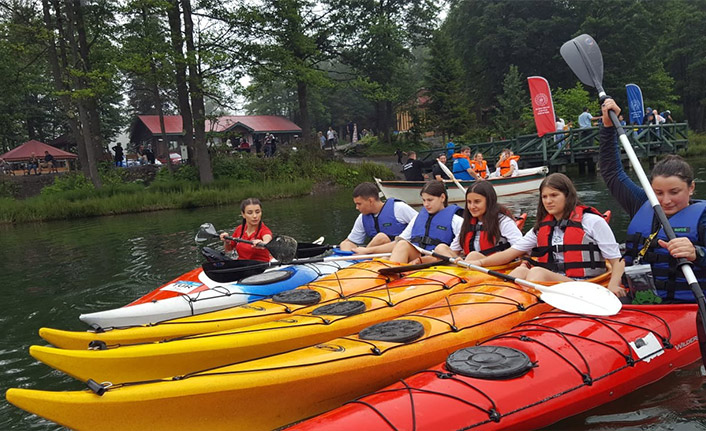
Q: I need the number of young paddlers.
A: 6